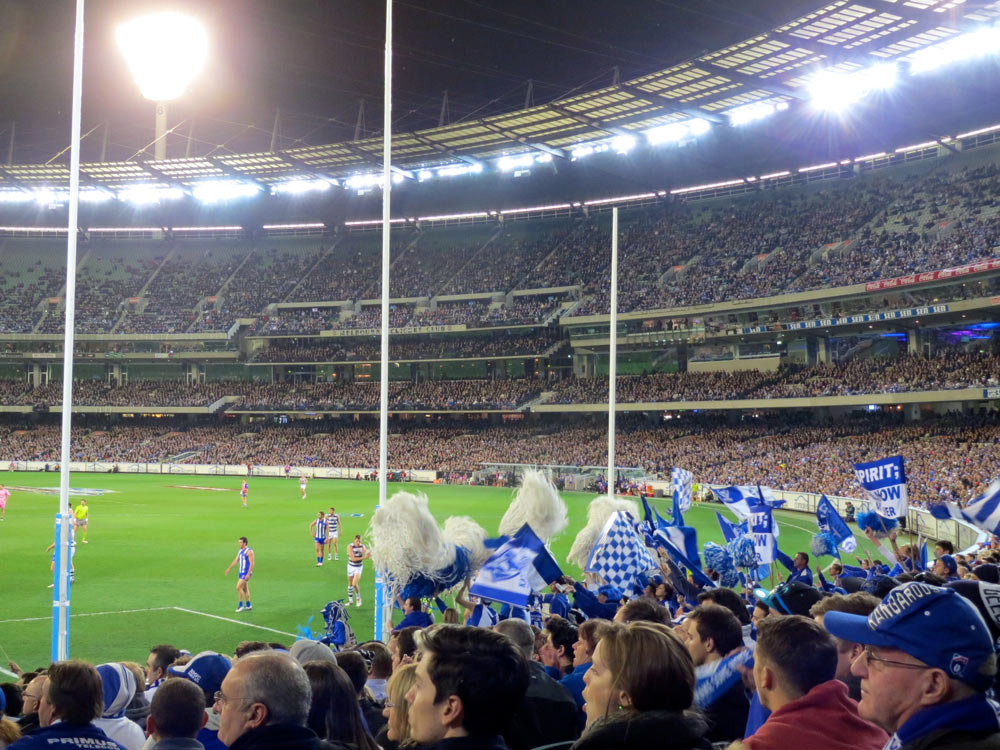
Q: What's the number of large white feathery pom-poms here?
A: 4